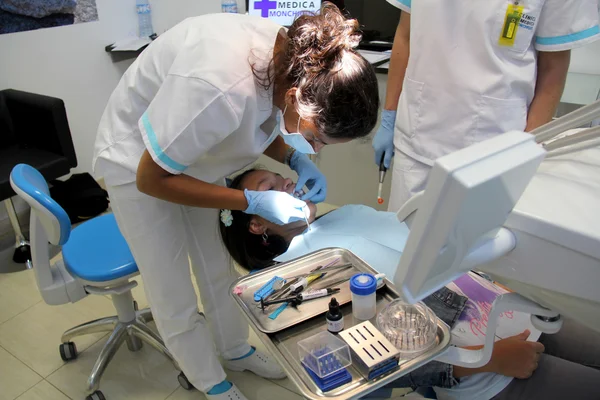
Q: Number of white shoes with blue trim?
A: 2